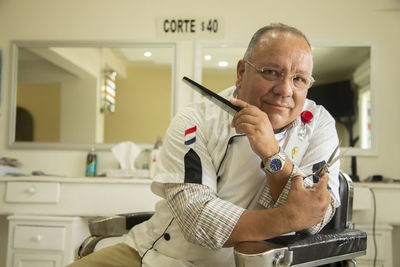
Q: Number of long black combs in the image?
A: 1